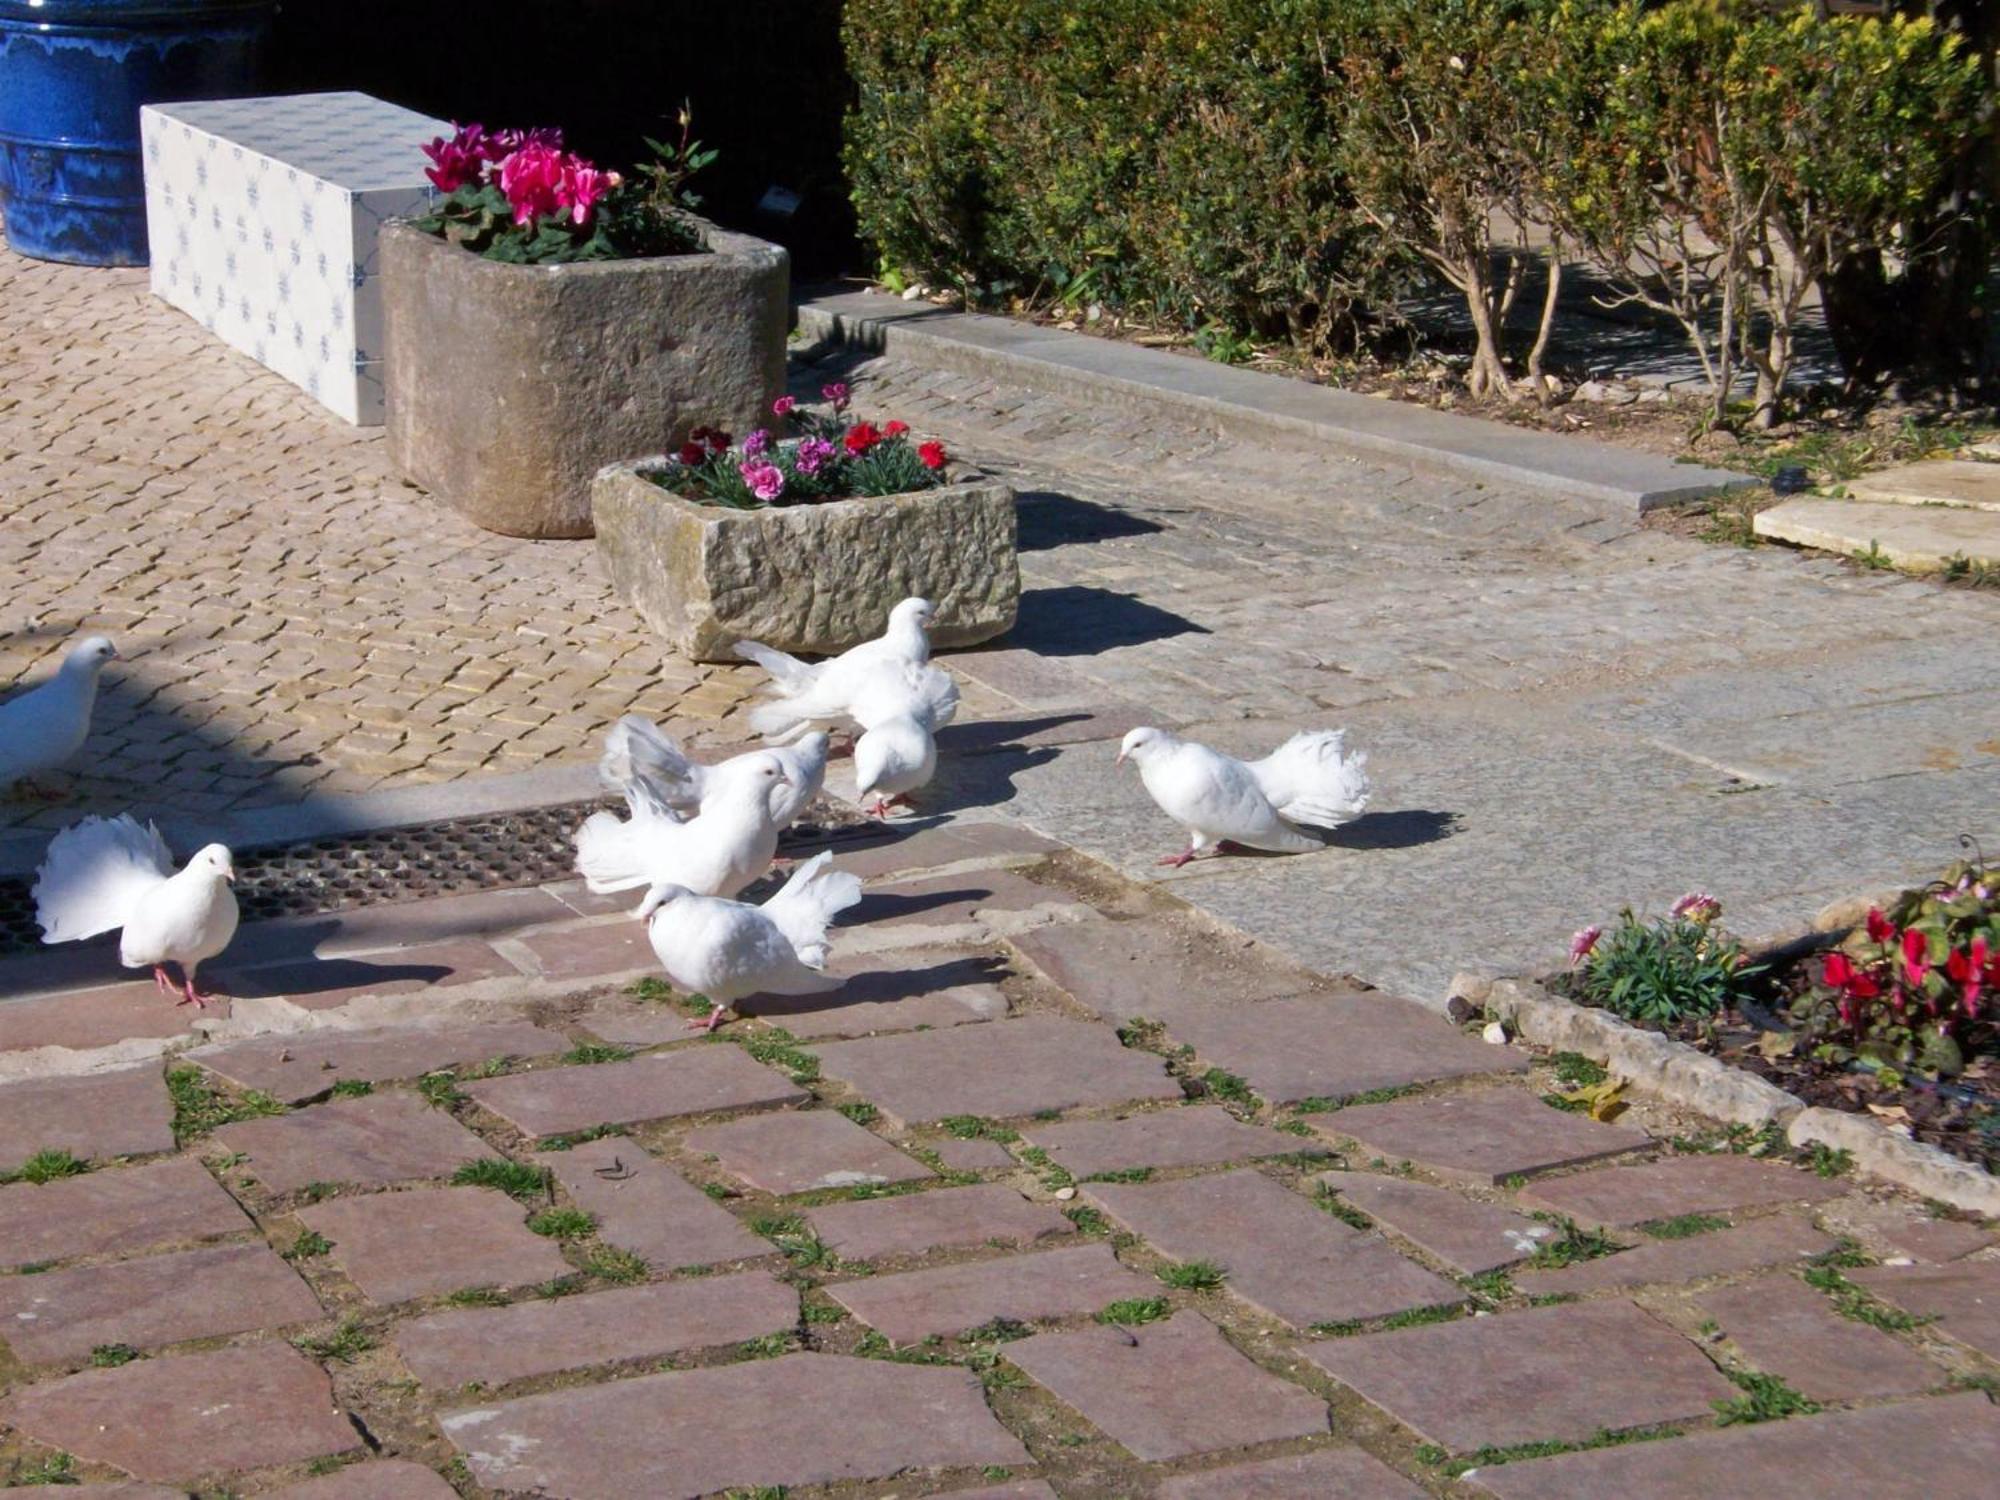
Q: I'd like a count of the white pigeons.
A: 8